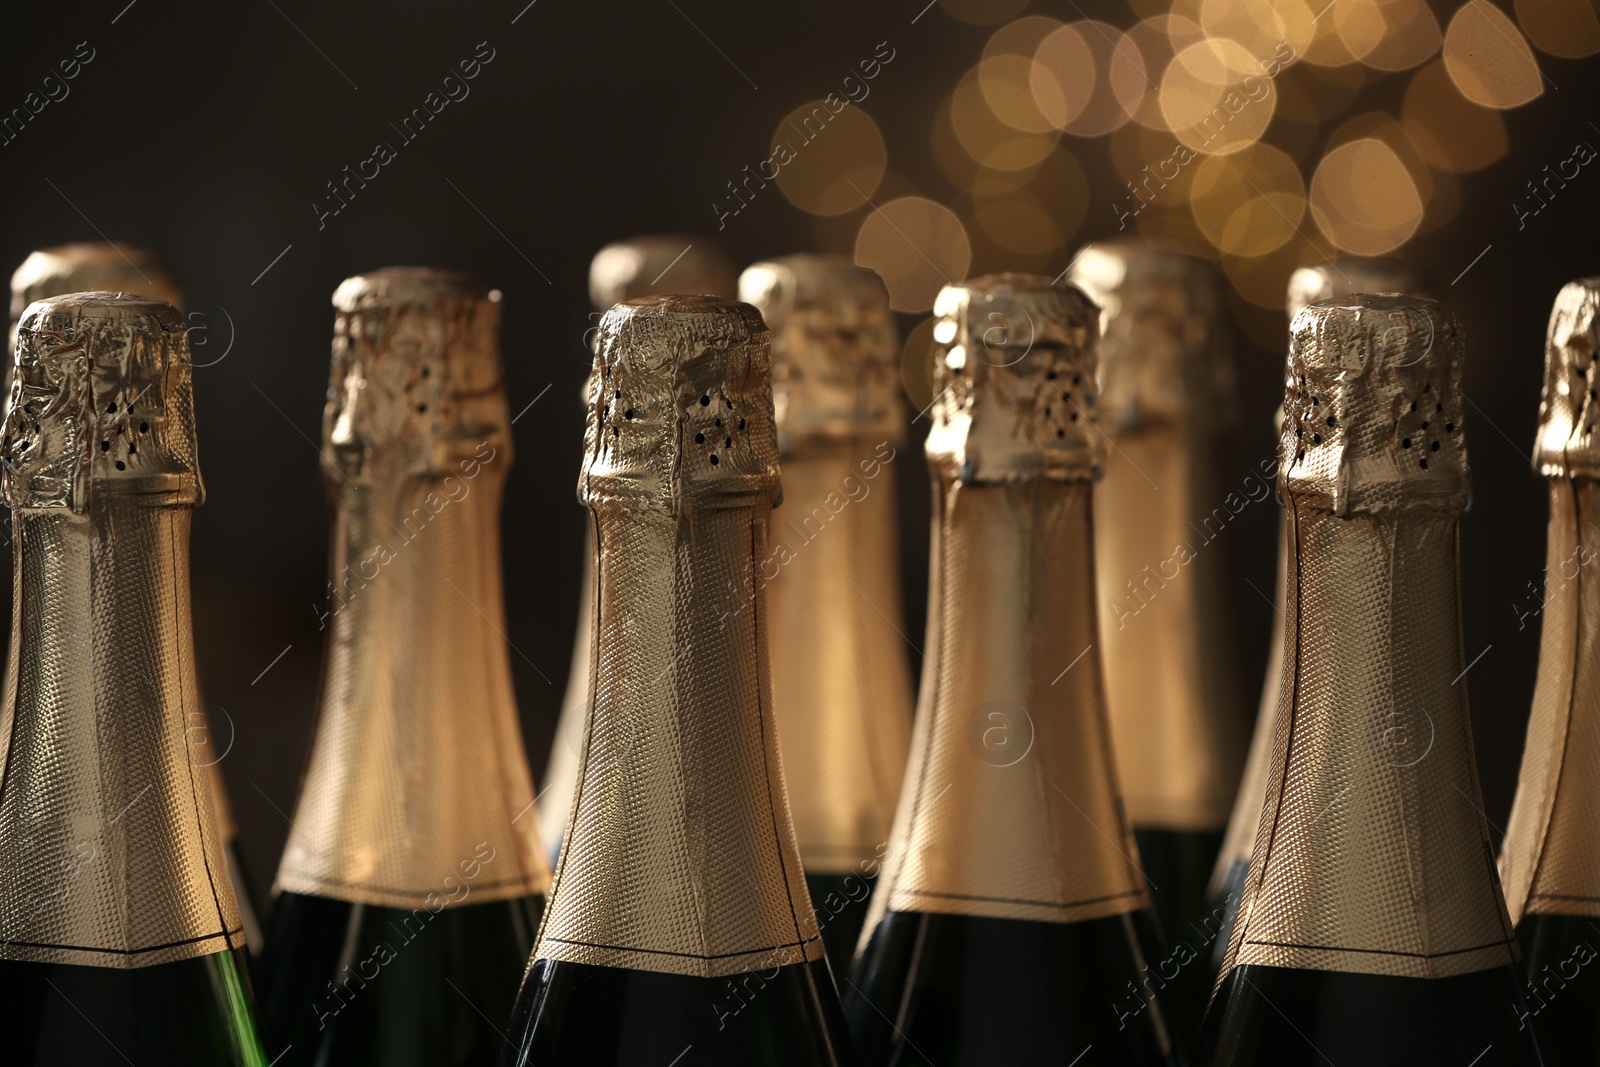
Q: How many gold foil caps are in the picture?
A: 11